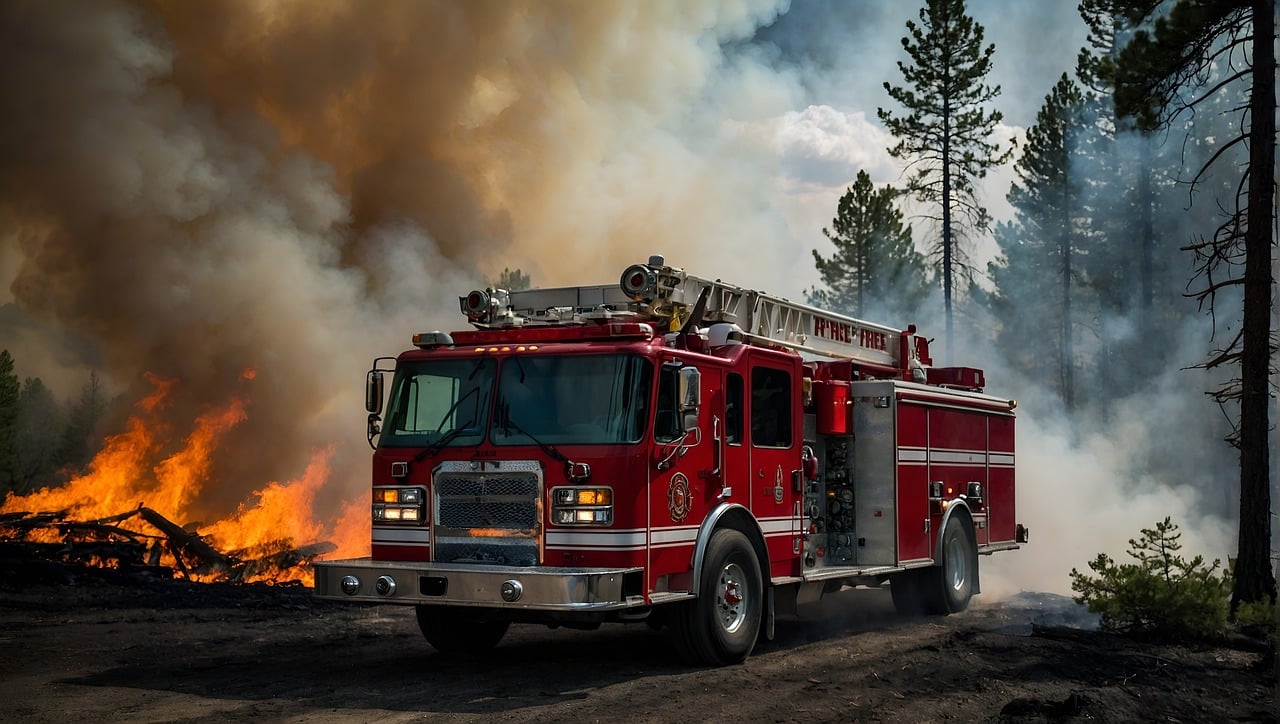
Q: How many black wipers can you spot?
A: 2